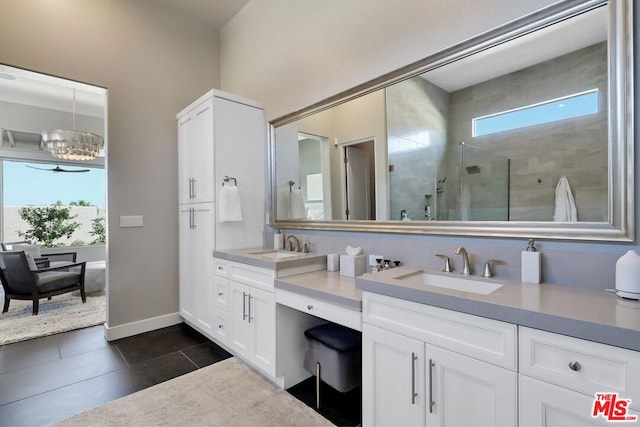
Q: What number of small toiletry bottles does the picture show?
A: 3